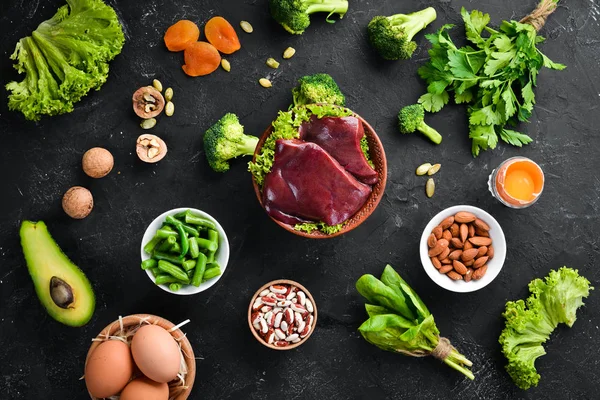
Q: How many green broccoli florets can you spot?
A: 5